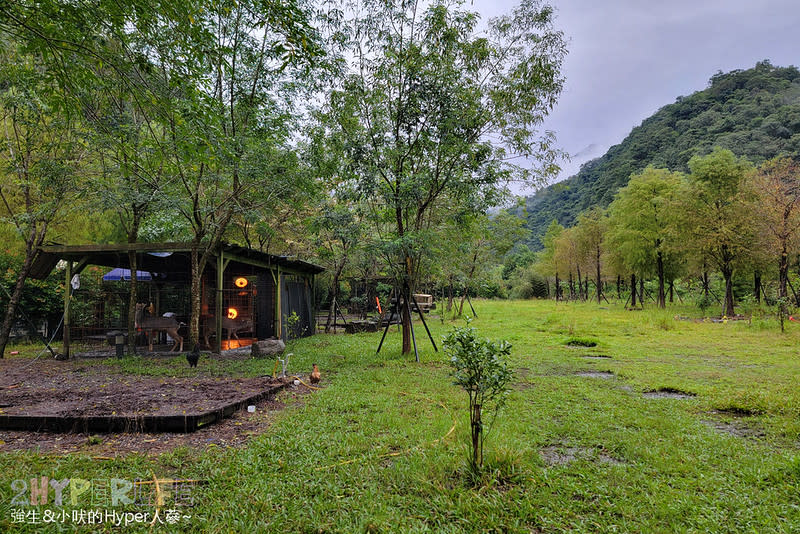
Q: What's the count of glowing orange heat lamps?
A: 2